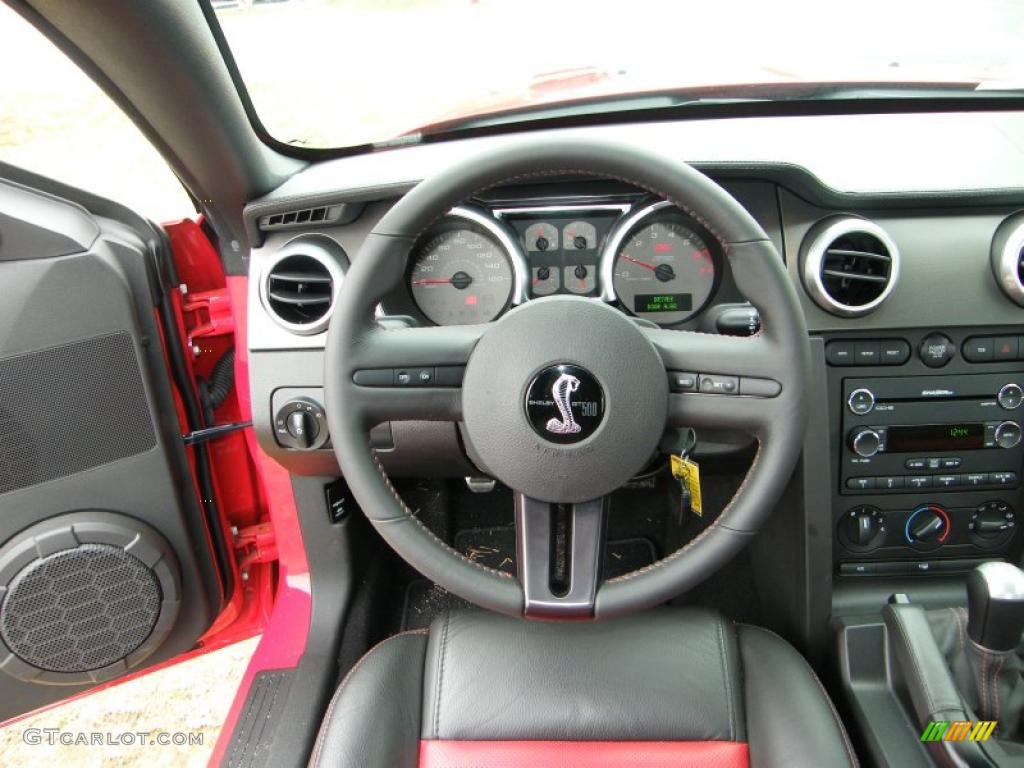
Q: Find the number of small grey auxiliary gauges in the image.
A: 4